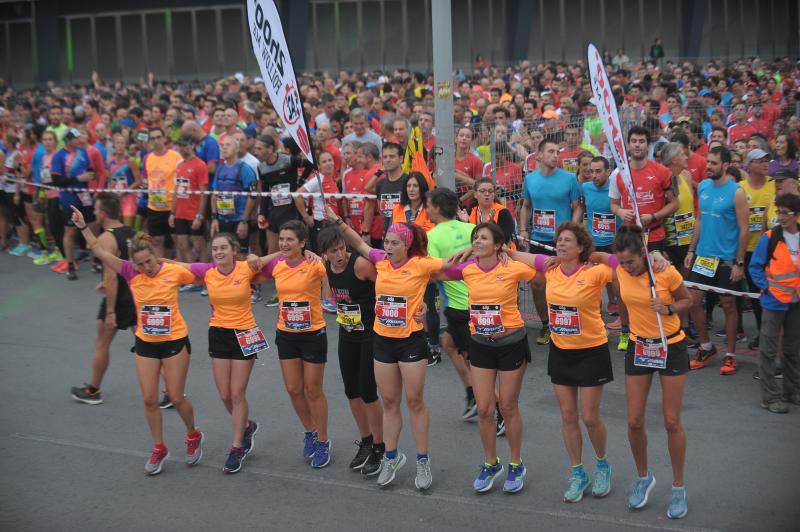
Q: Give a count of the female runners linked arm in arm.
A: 8